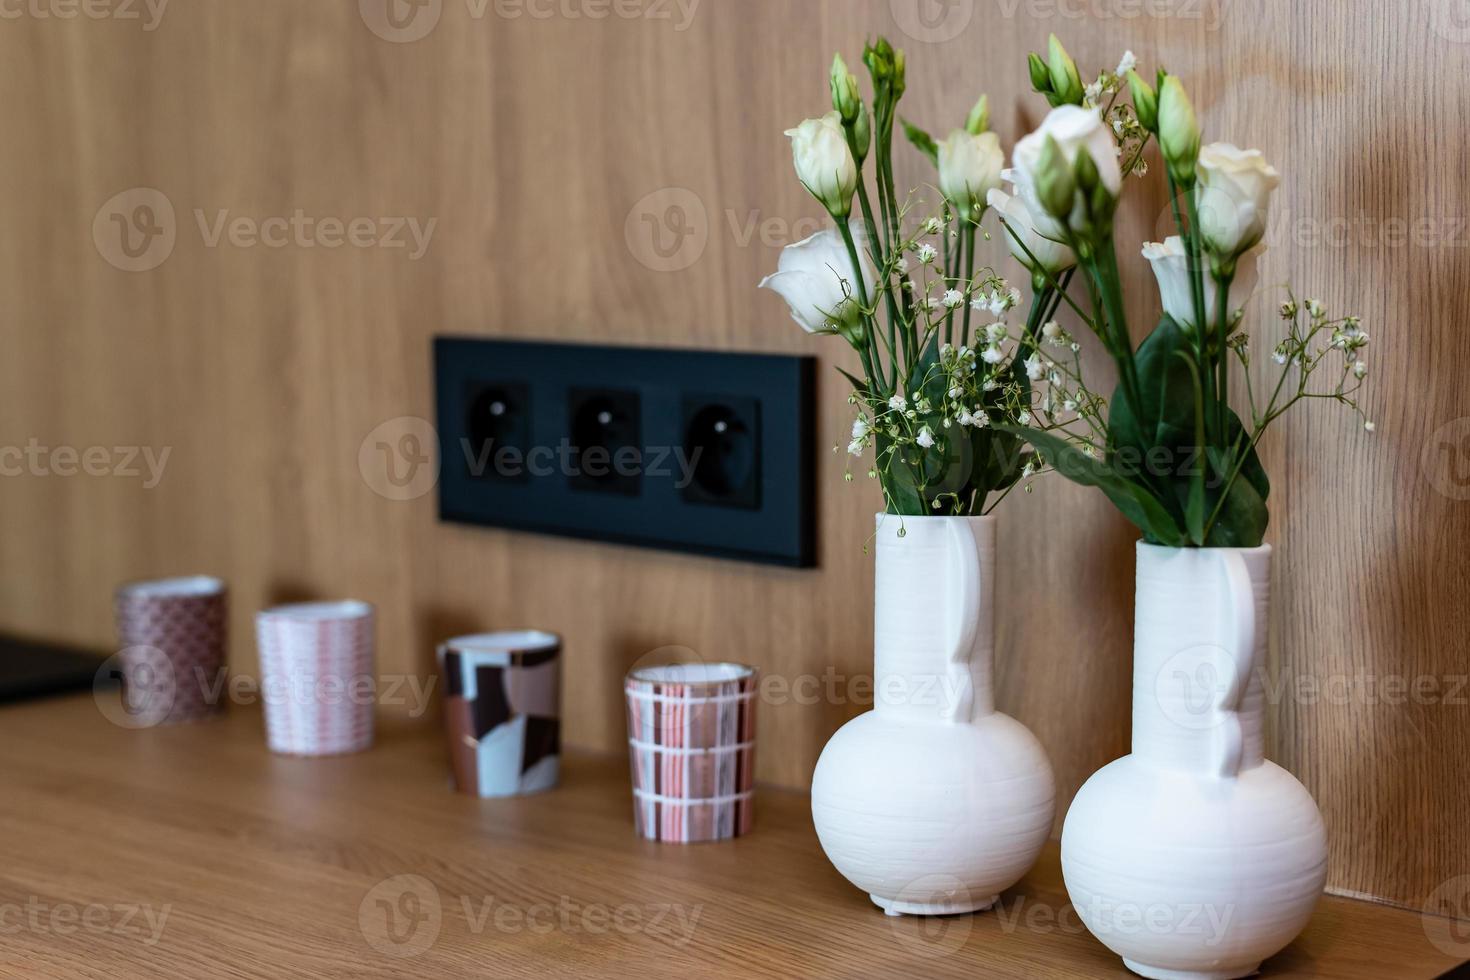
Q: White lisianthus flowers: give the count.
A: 7